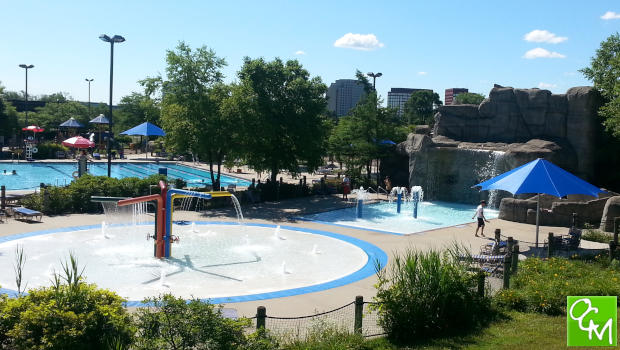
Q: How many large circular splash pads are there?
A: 1